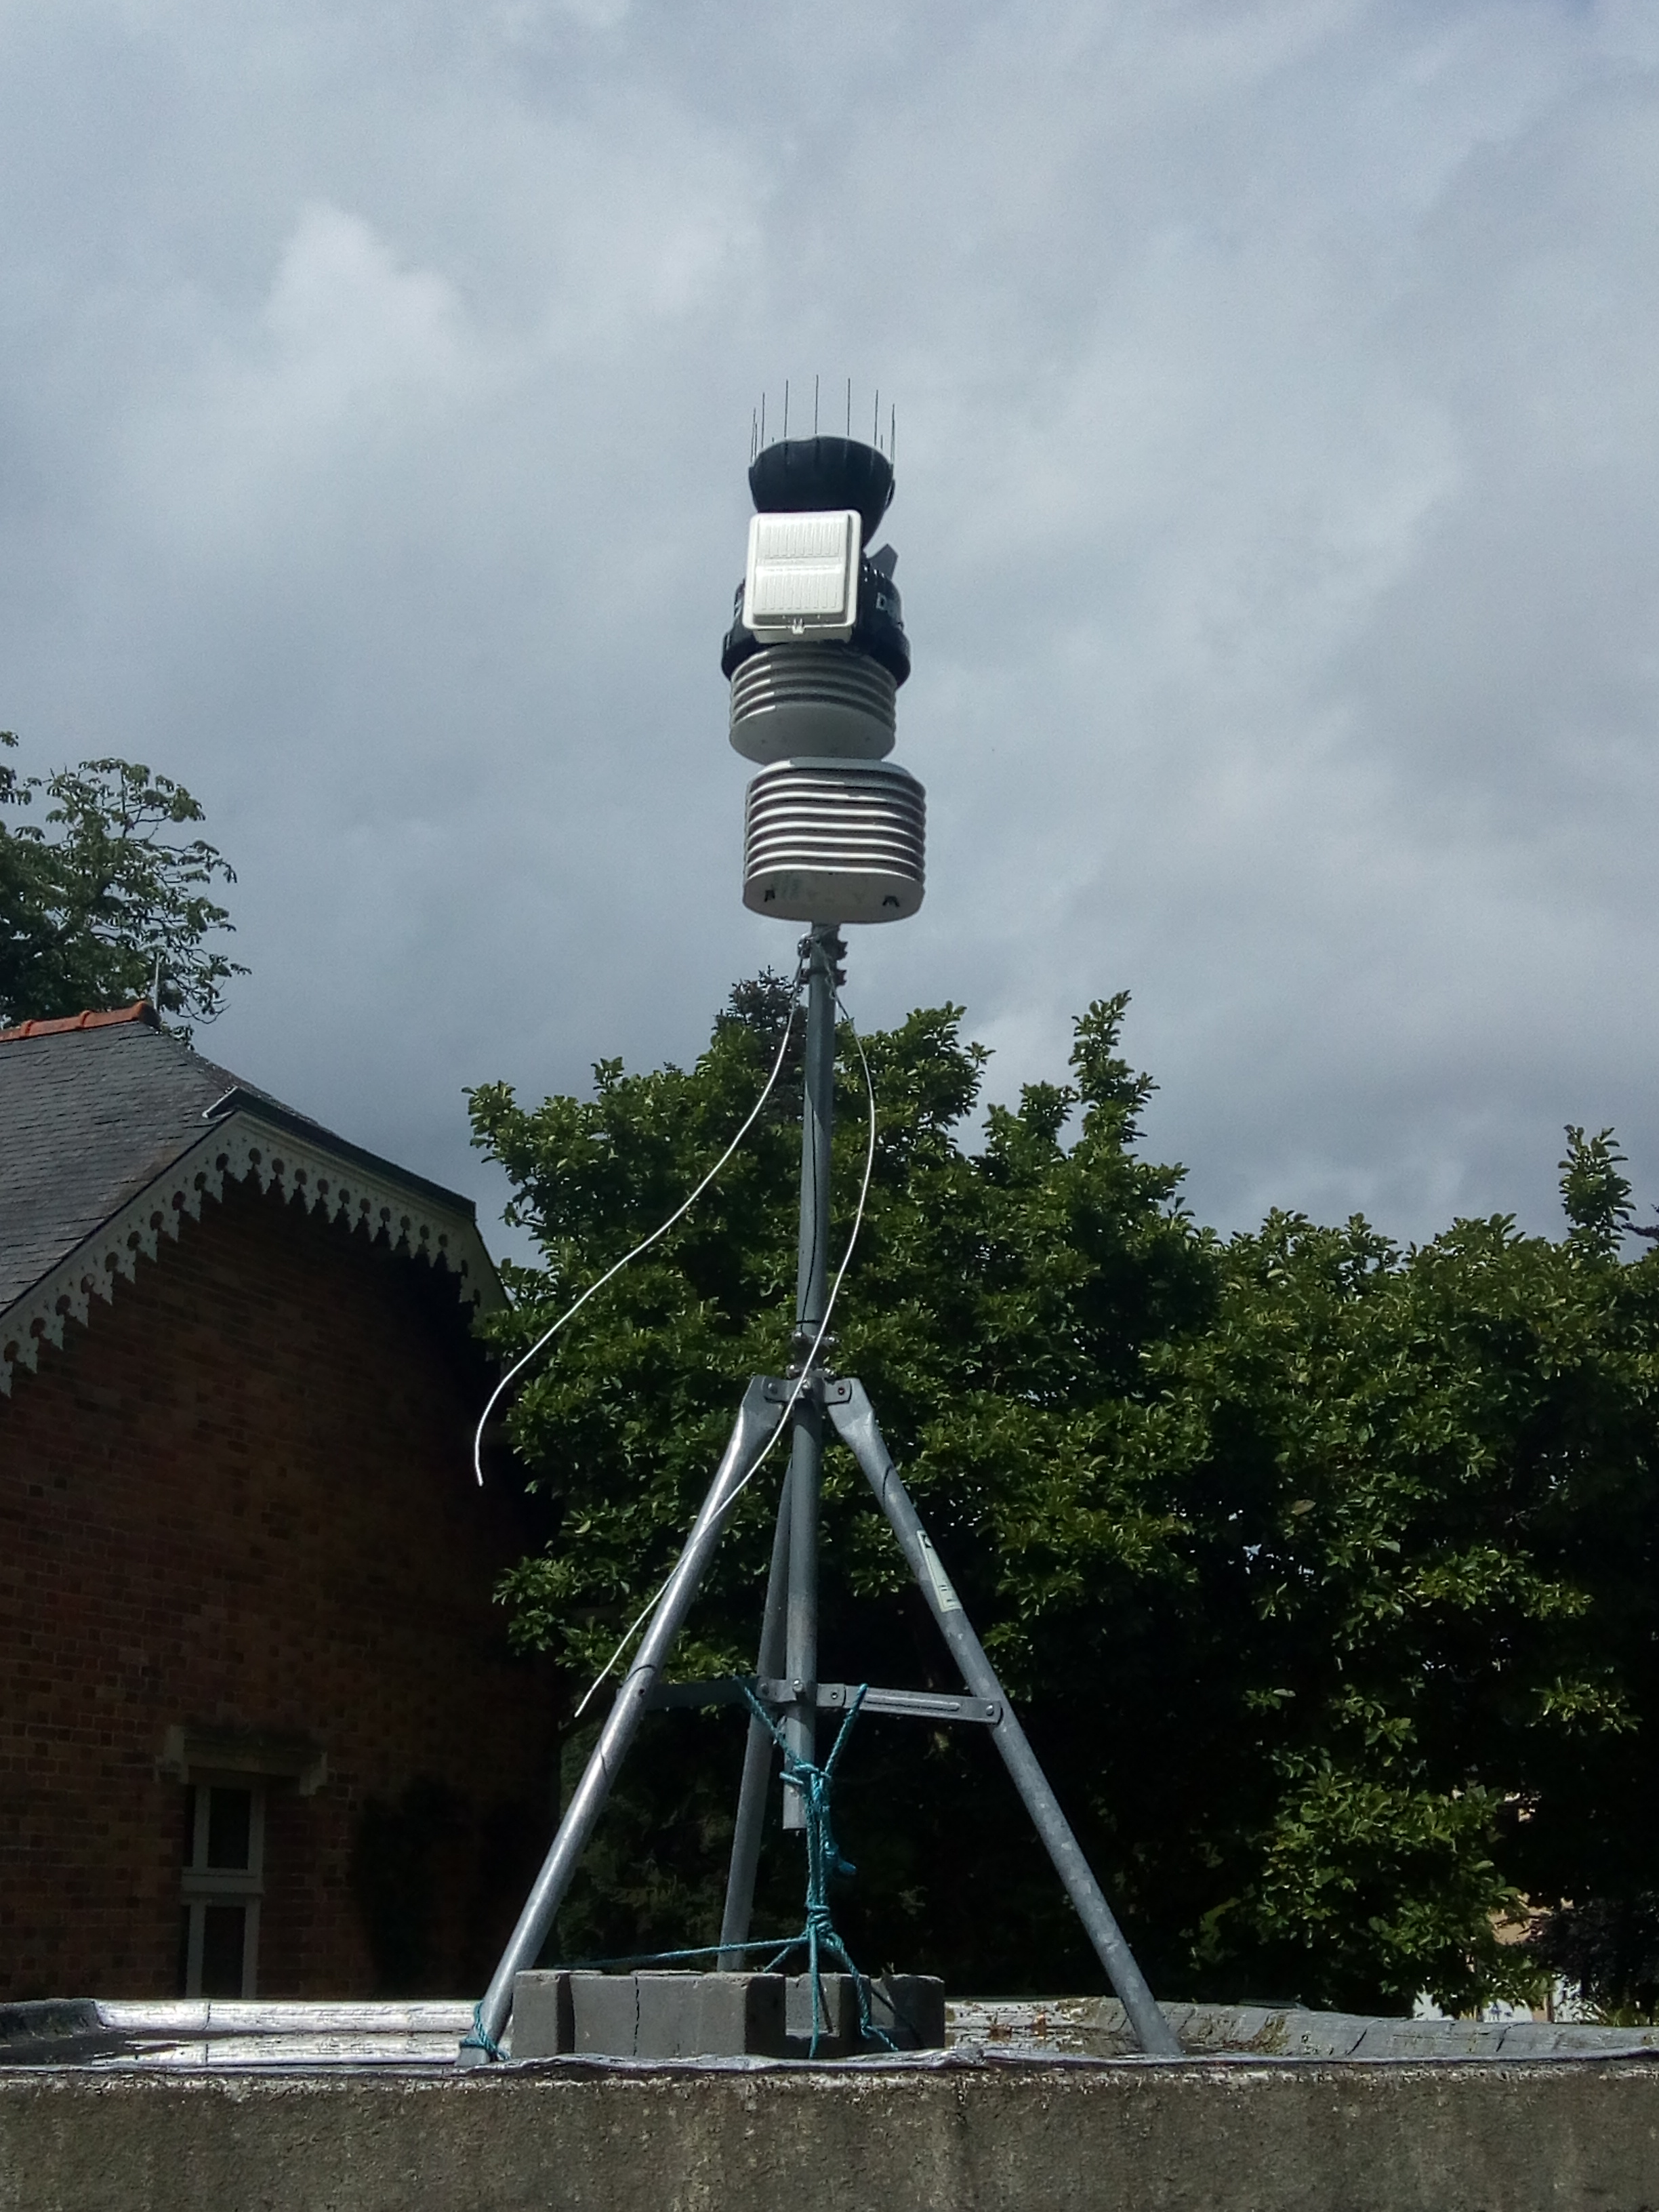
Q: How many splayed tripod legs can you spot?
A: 3